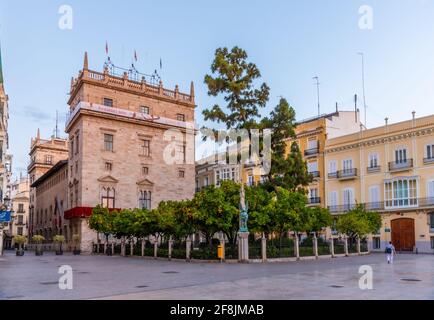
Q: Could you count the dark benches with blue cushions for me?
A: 0